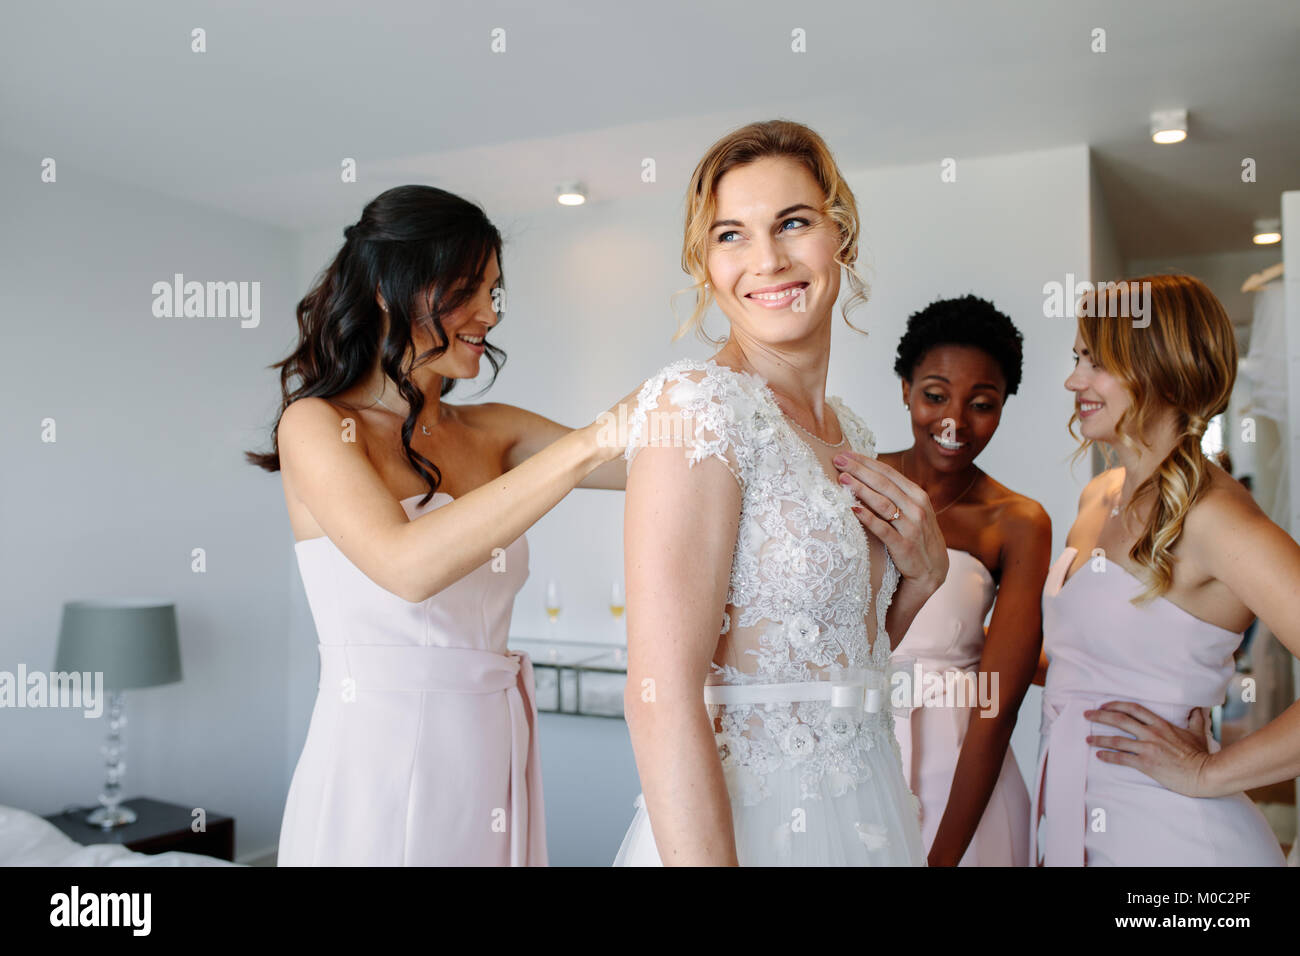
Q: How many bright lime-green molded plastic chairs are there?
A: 0